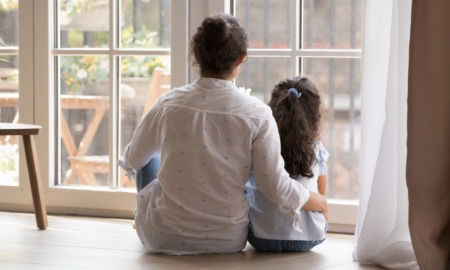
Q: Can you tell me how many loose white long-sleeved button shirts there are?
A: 1